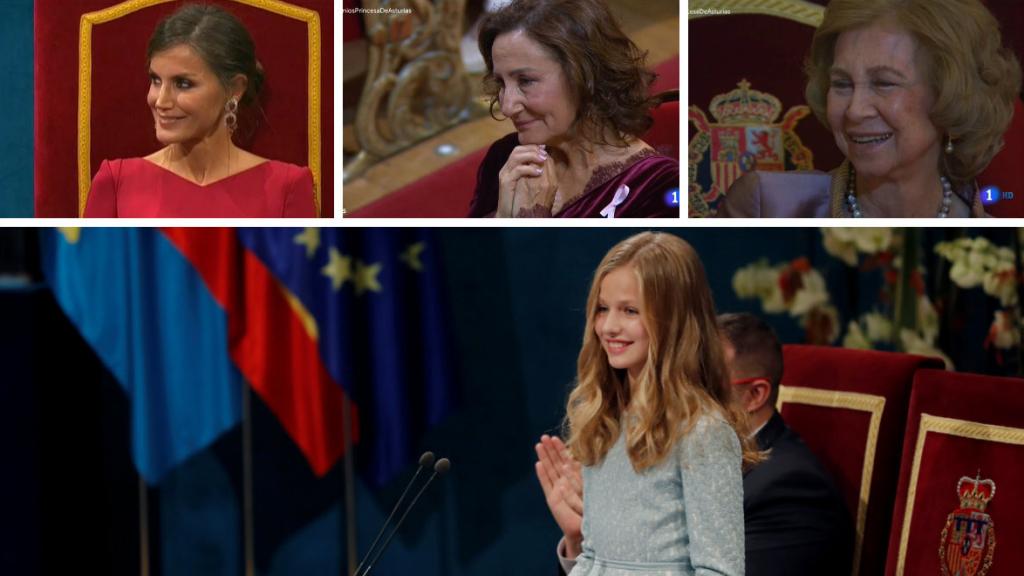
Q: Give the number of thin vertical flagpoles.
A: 3